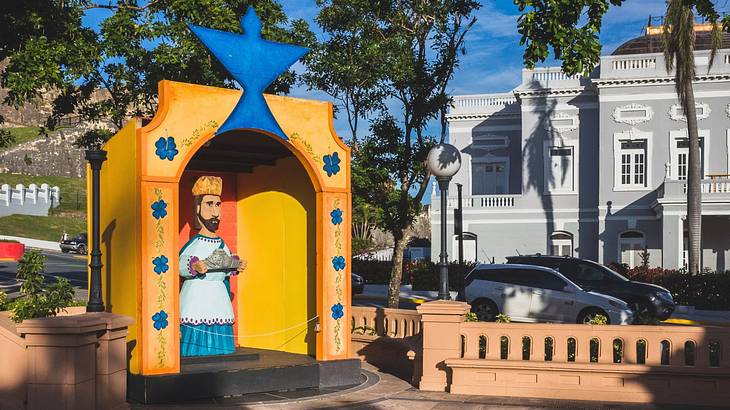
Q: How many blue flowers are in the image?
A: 8